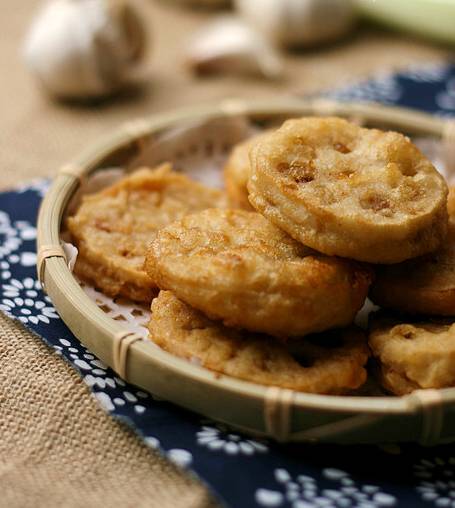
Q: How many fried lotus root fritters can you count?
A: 7